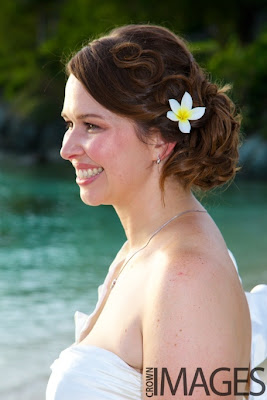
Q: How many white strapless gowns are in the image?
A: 1